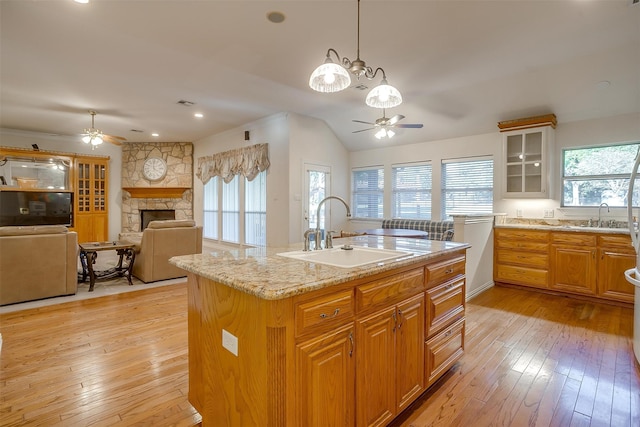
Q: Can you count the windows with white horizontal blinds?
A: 3